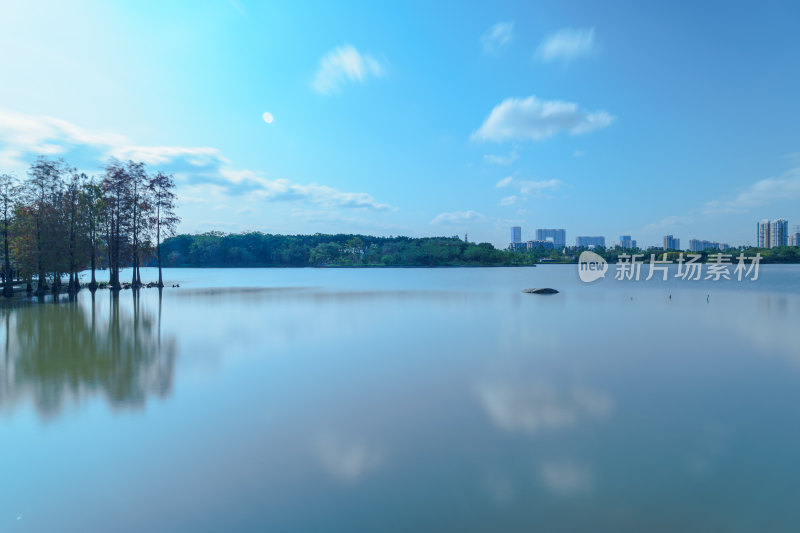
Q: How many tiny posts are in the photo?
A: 3